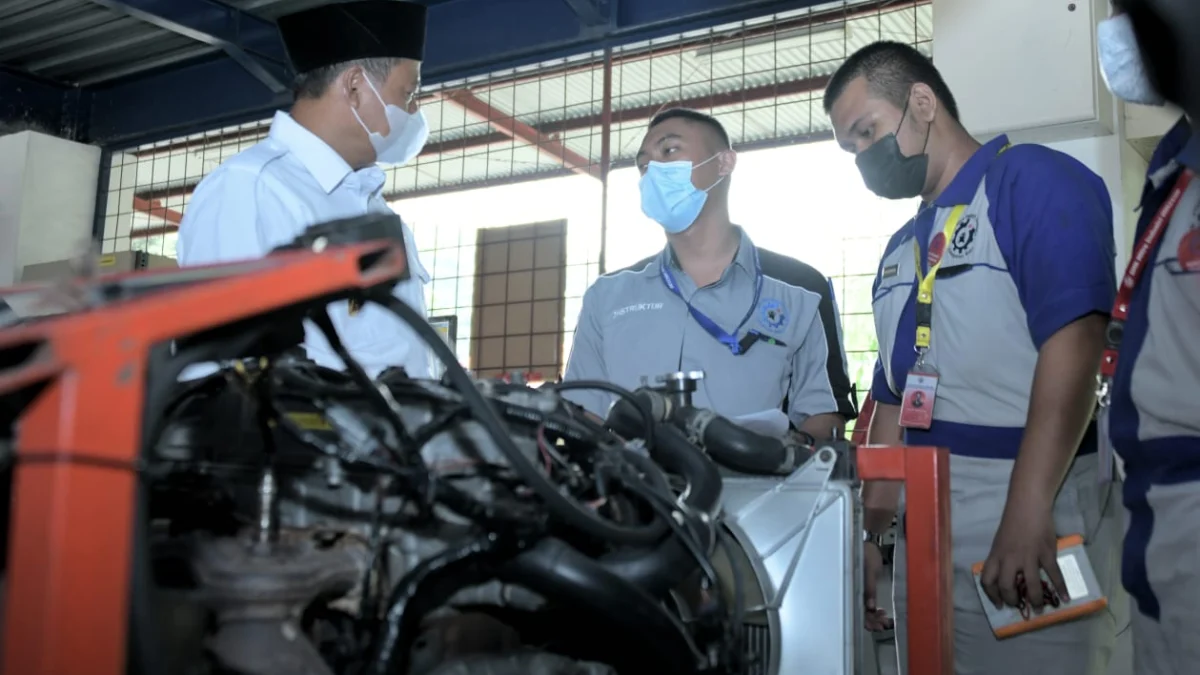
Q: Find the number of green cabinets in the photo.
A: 0